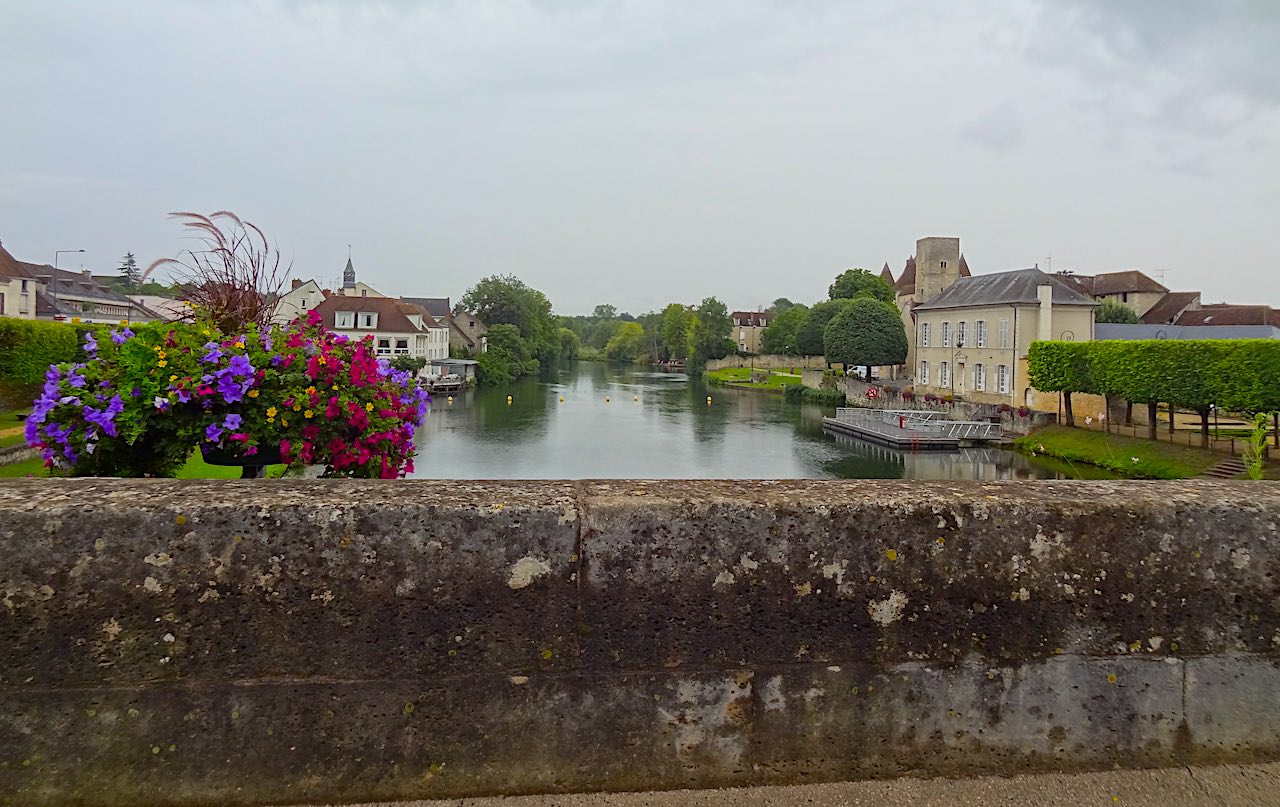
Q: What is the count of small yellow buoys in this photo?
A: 6